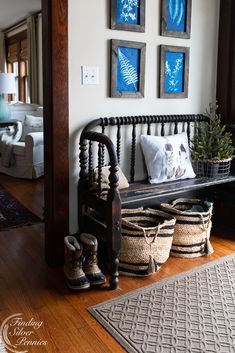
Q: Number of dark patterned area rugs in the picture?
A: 1